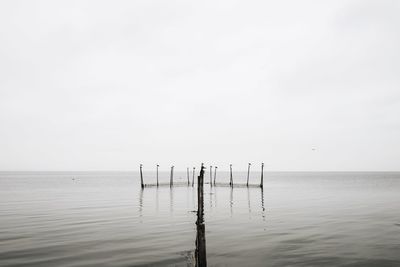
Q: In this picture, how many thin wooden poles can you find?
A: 10